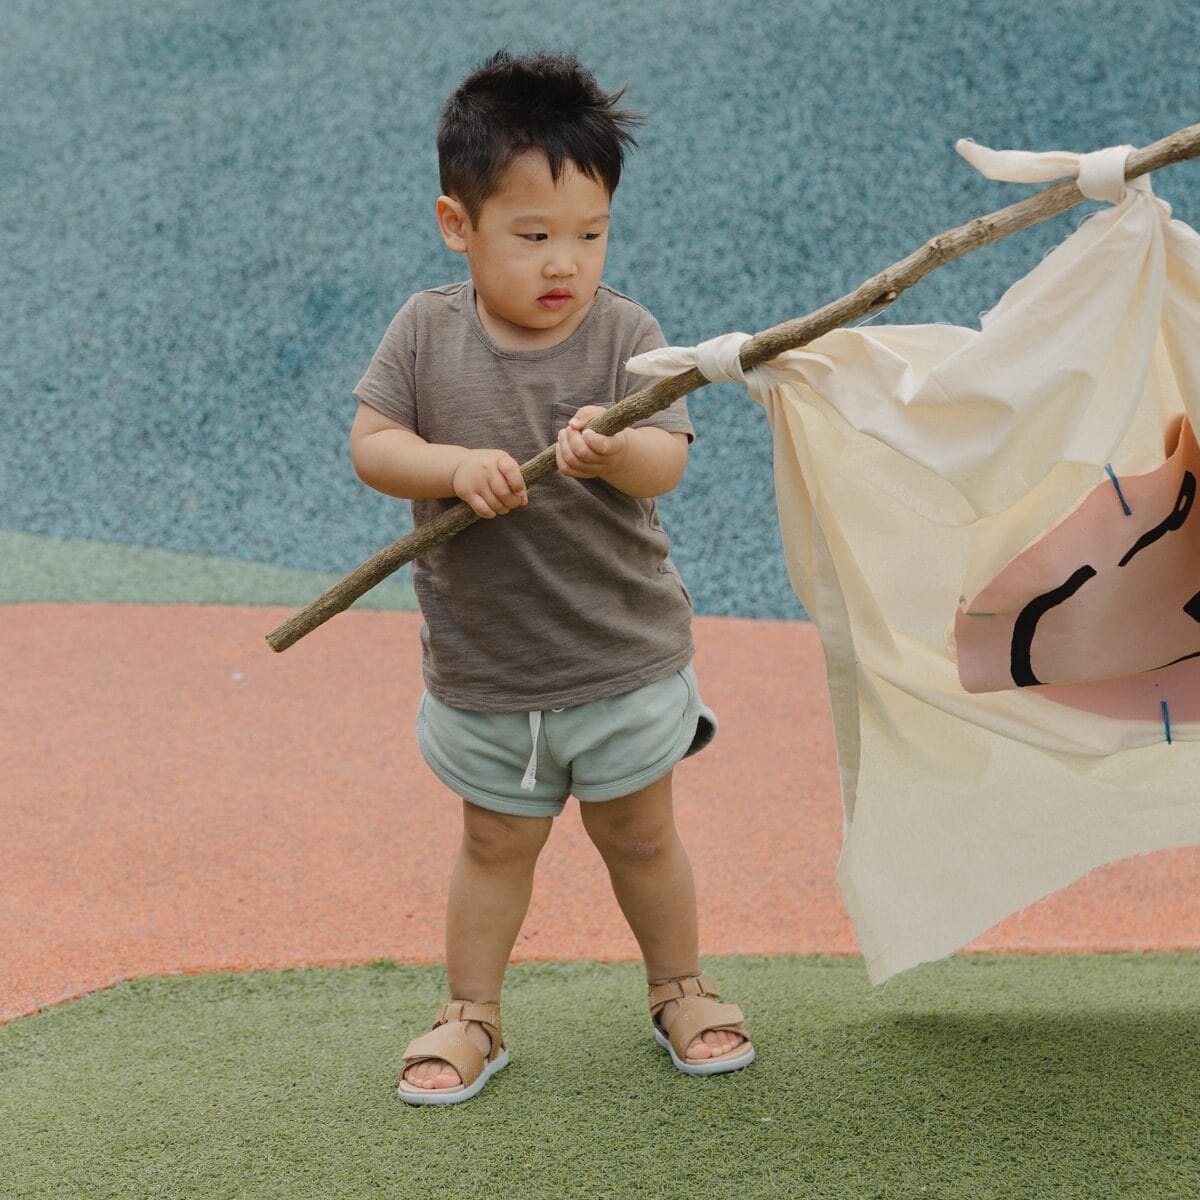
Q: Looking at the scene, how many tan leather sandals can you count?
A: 2